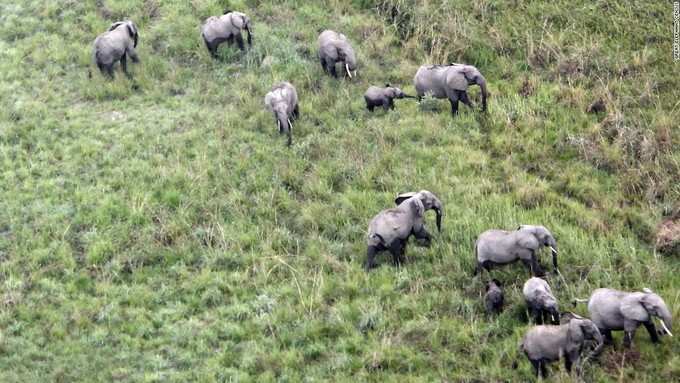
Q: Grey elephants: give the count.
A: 12